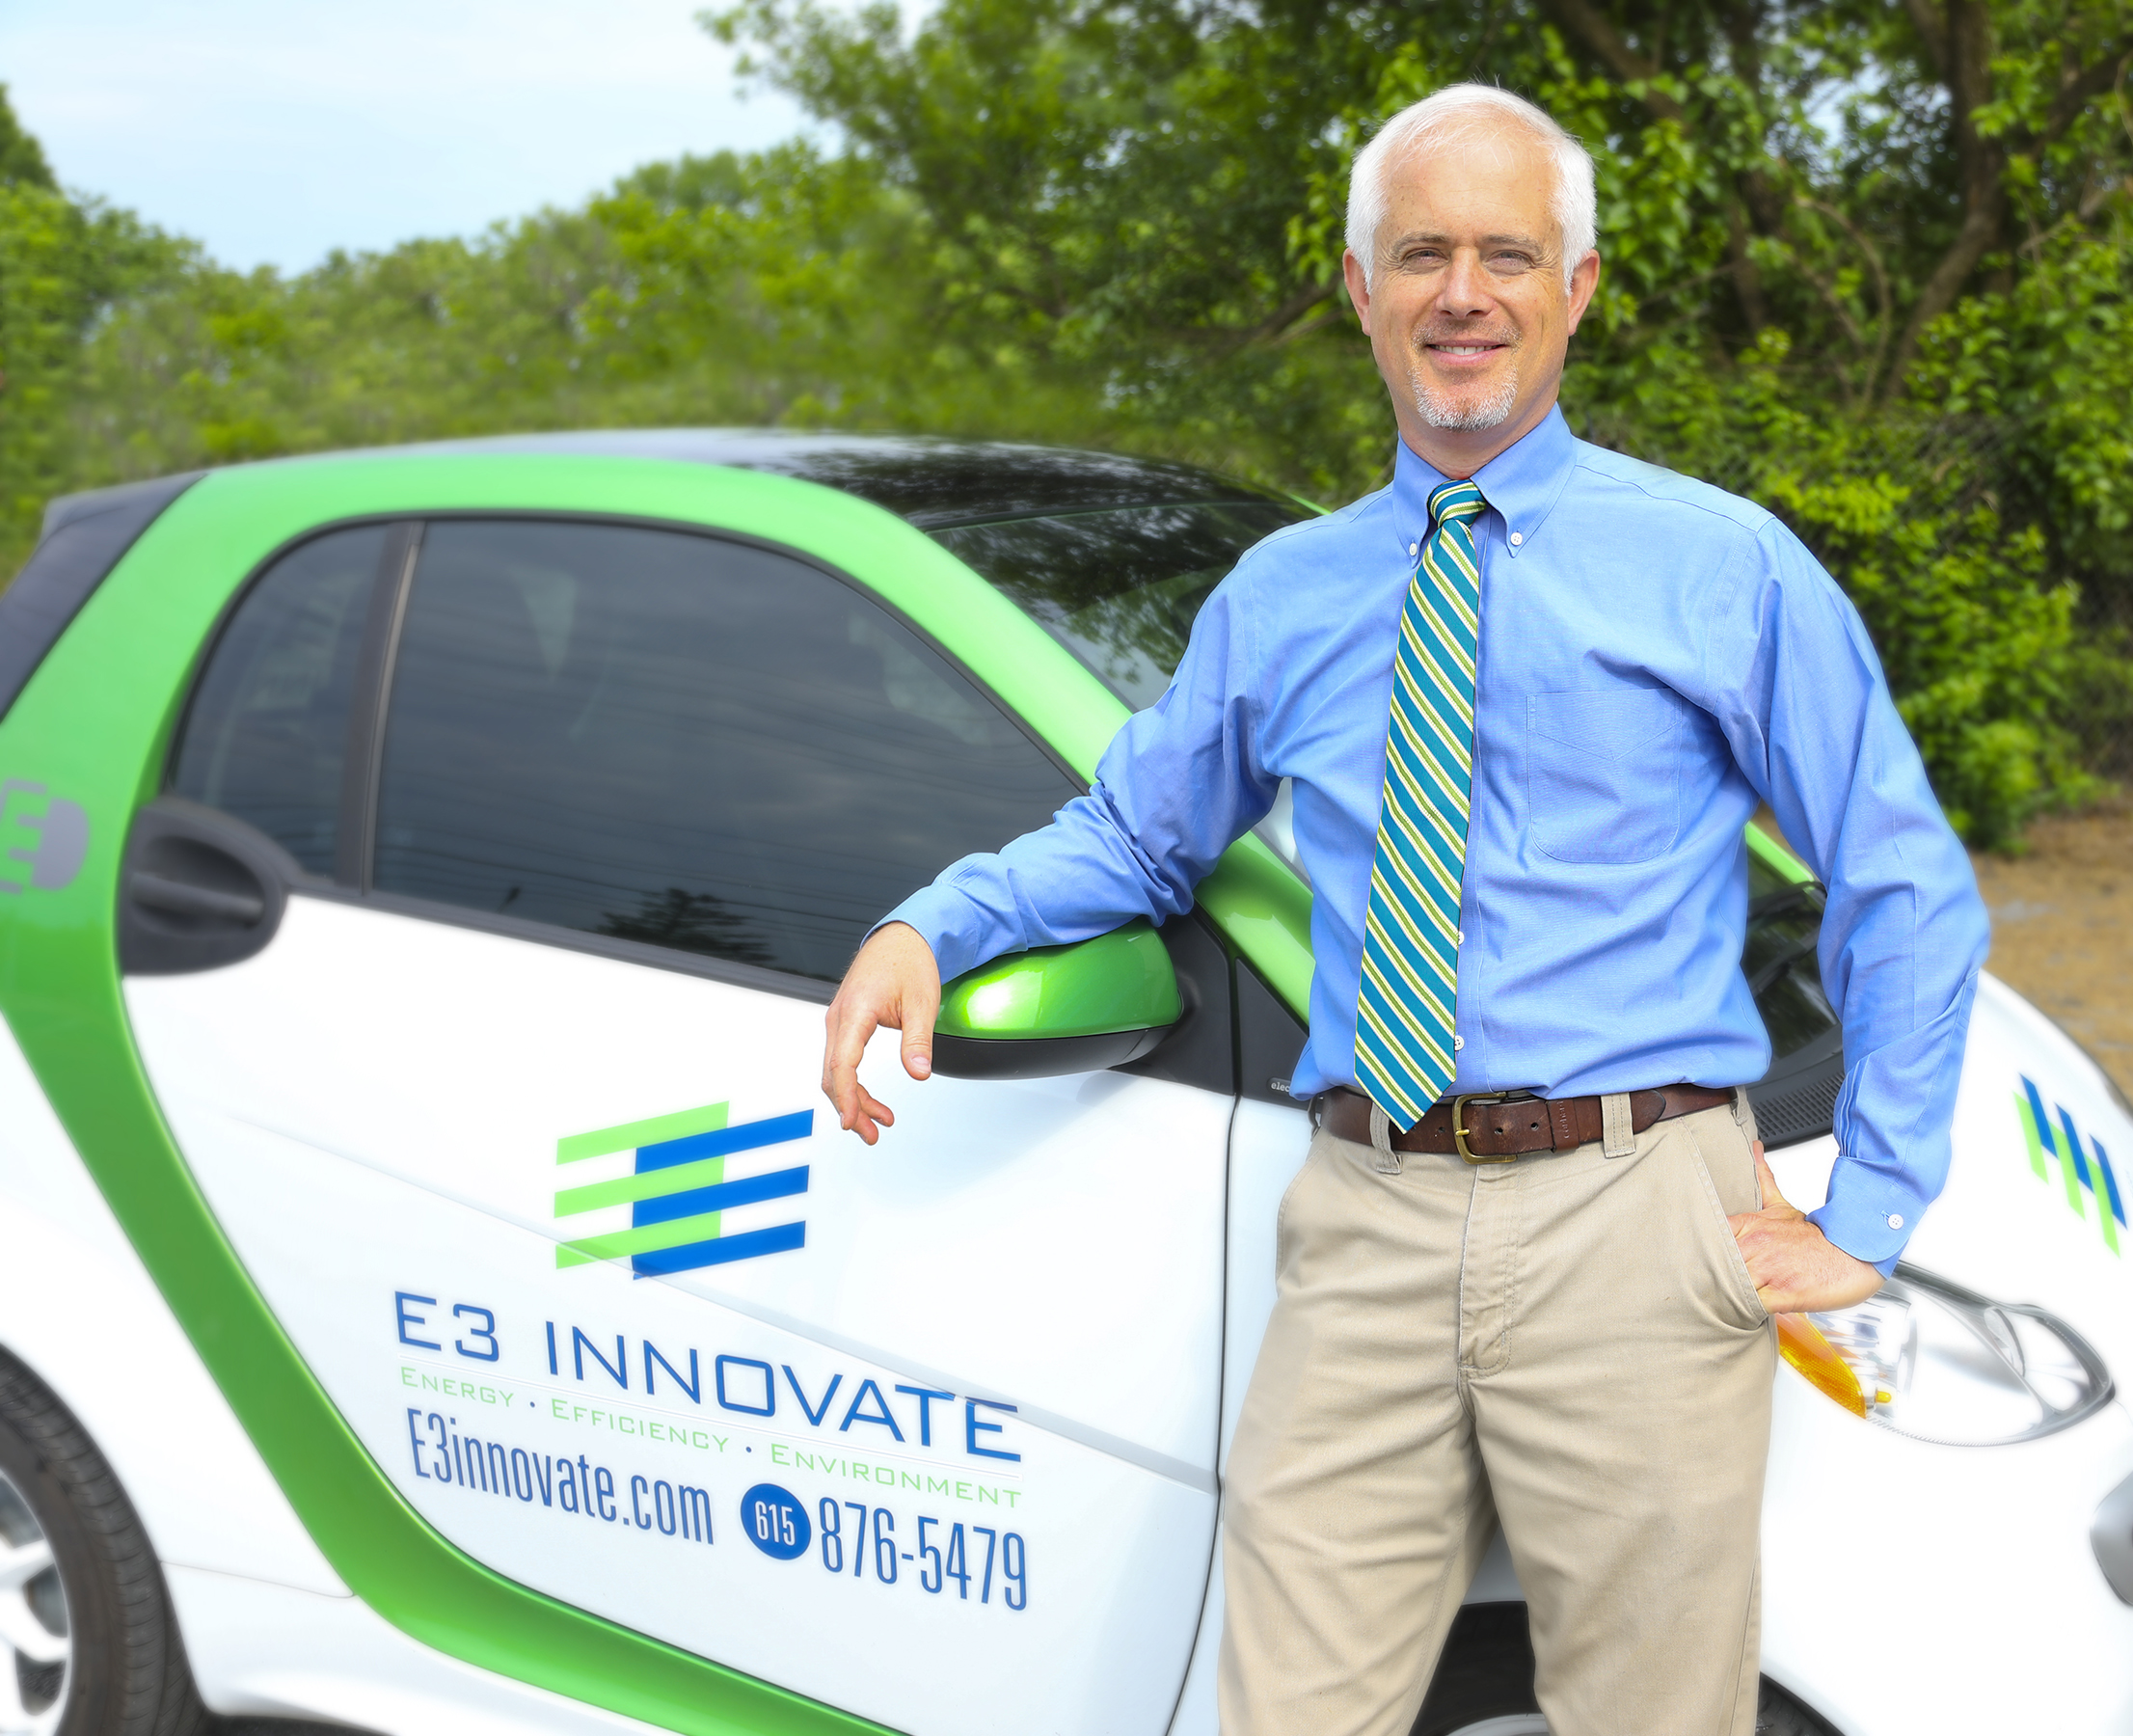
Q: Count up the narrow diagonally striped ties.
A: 1